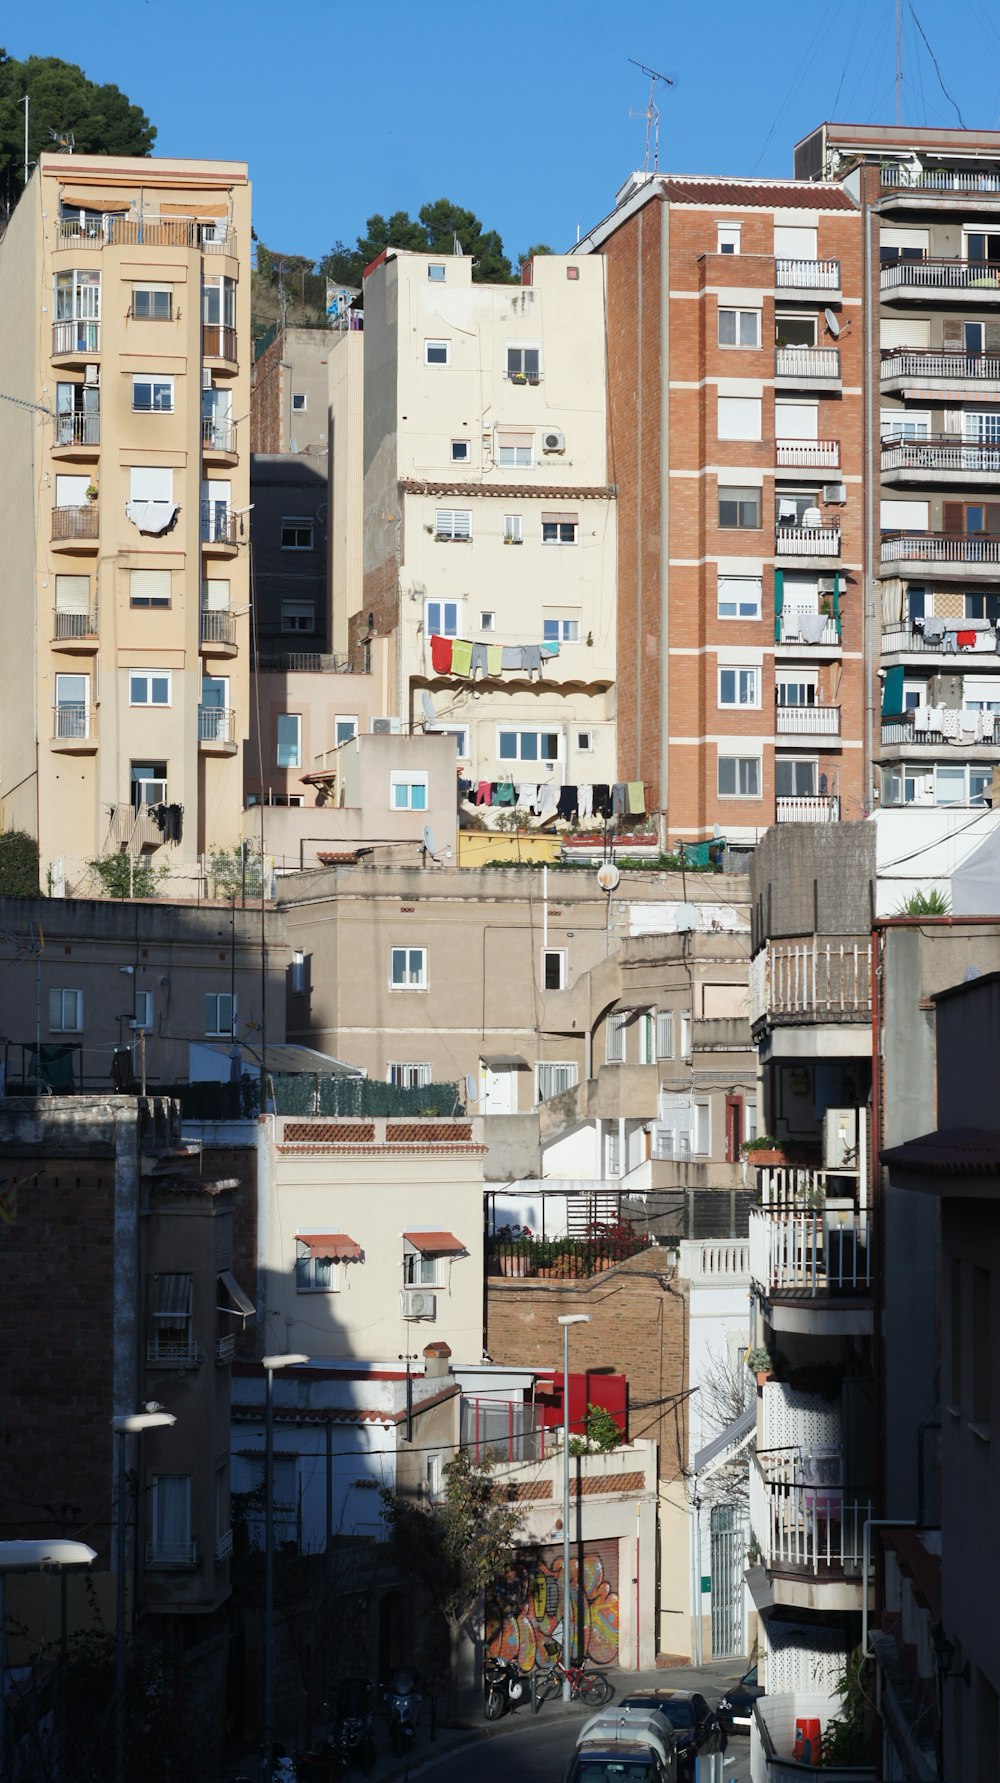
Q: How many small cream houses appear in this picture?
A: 1